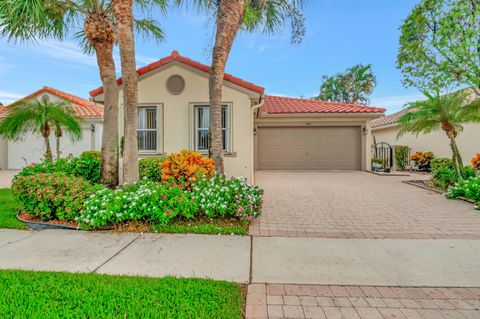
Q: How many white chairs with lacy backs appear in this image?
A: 0